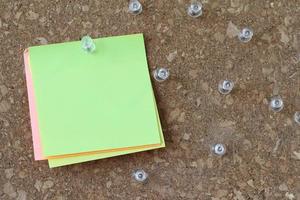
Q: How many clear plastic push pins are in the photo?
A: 10